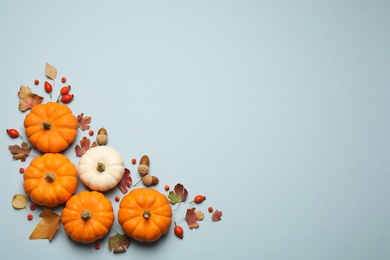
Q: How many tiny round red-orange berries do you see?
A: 11